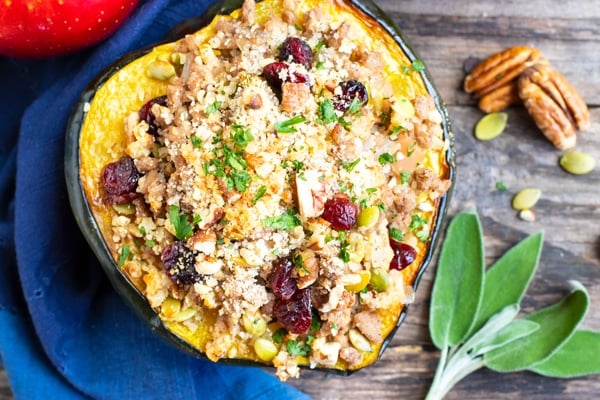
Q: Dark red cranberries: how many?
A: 10